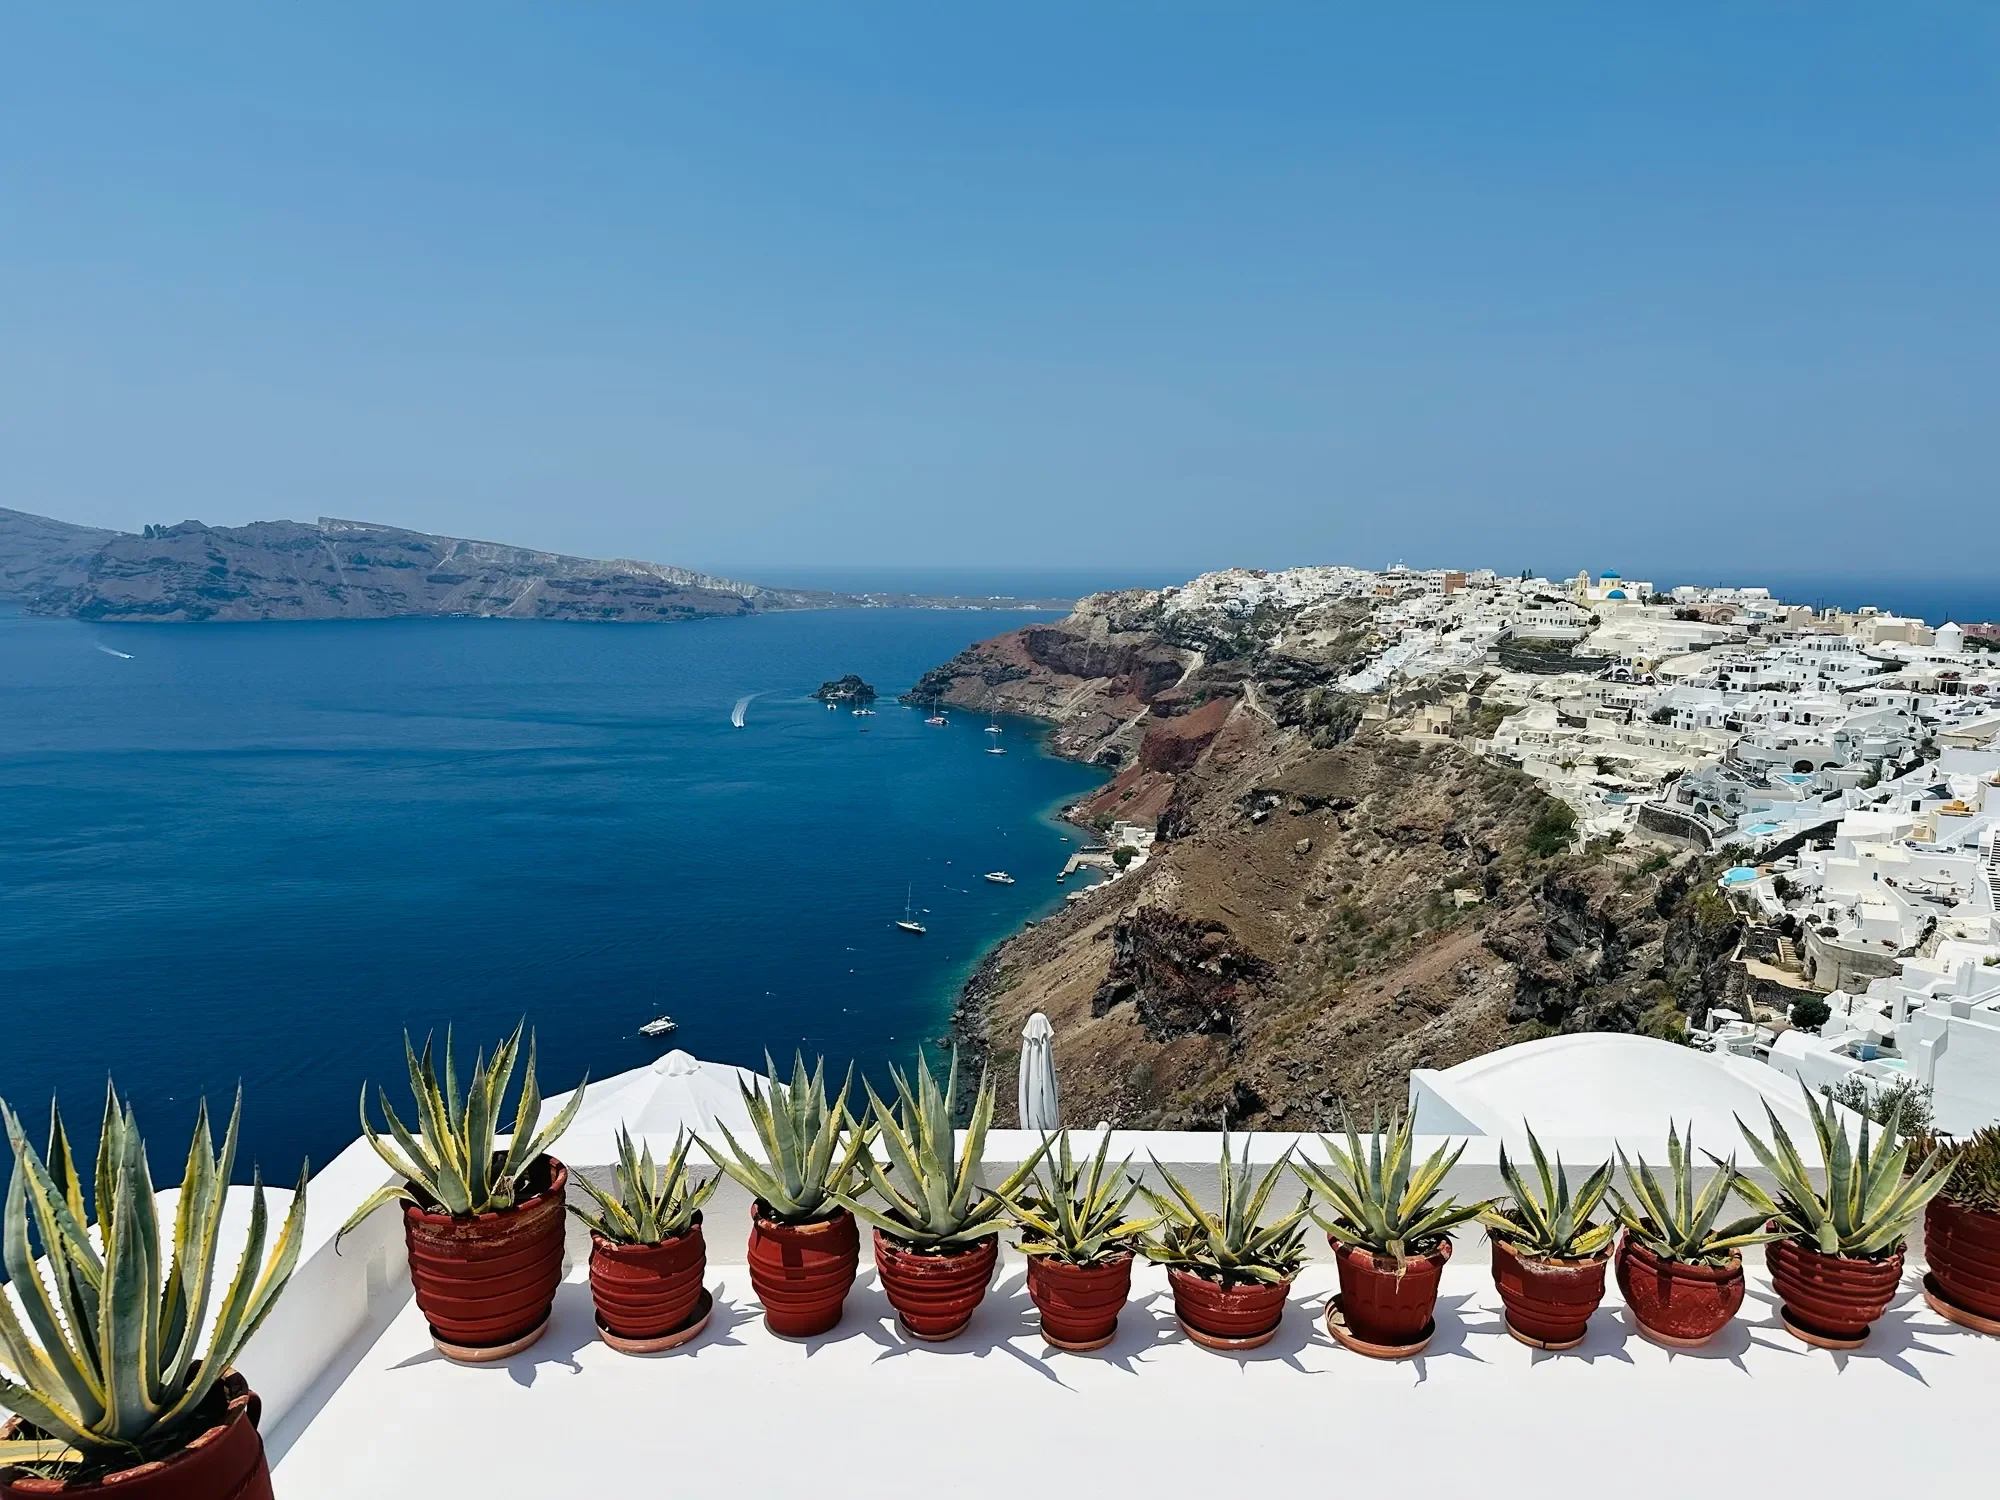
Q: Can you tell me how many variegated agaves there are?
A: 11